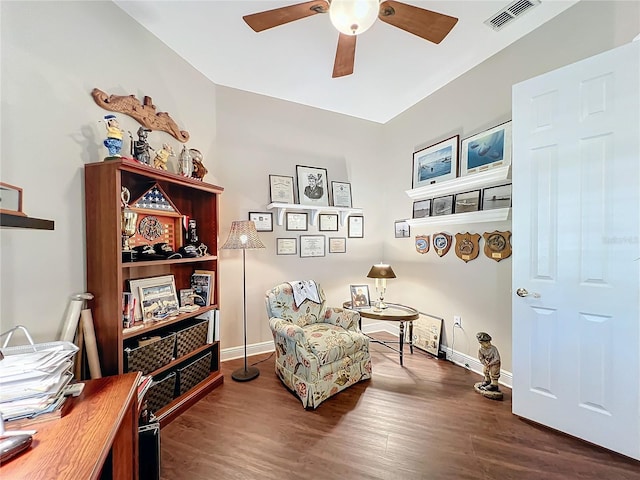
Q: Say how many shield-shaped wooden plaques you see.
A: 4